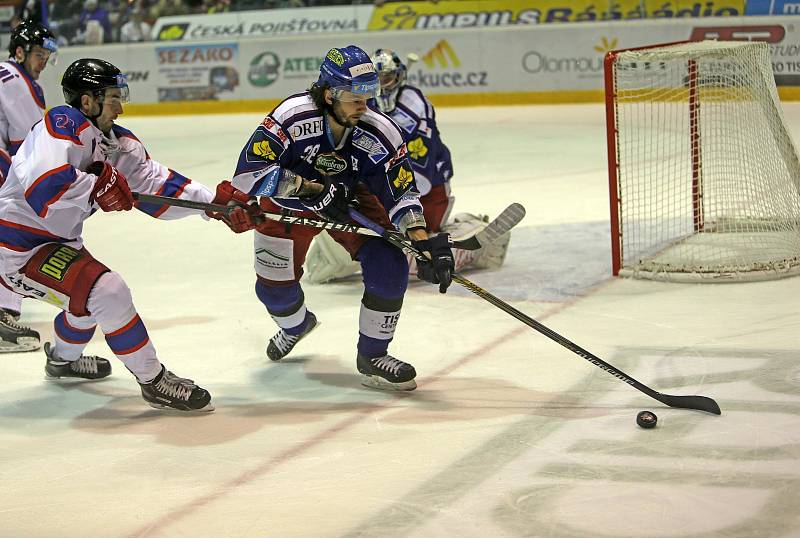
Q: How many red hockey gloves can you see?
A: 2